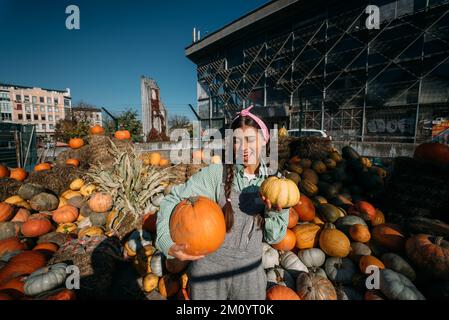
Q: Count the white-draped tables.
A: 0